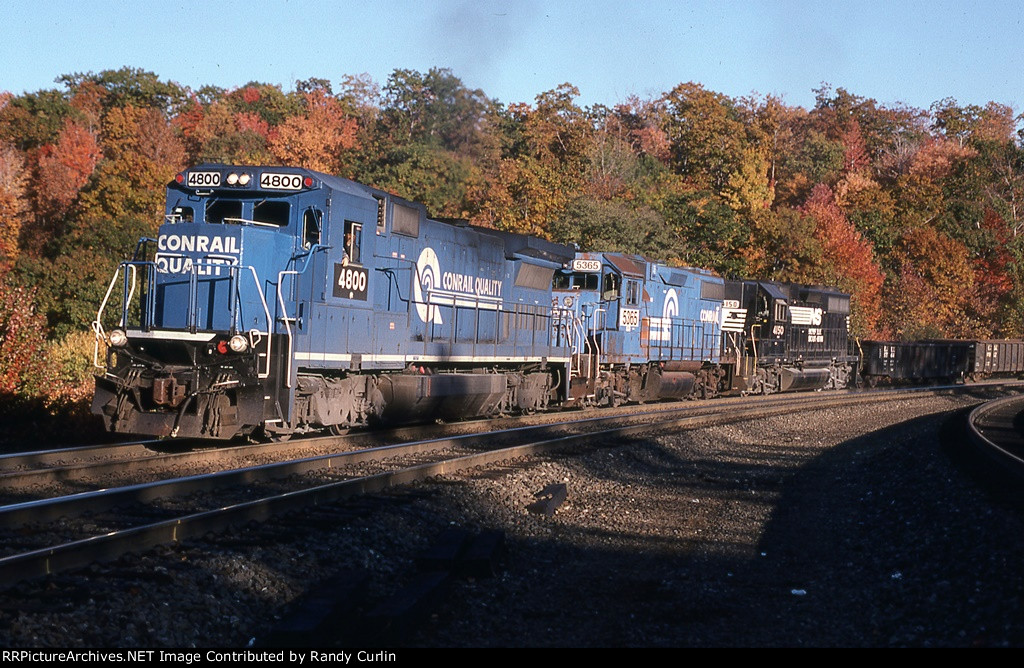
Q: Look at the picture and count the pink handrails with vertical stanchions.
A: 0